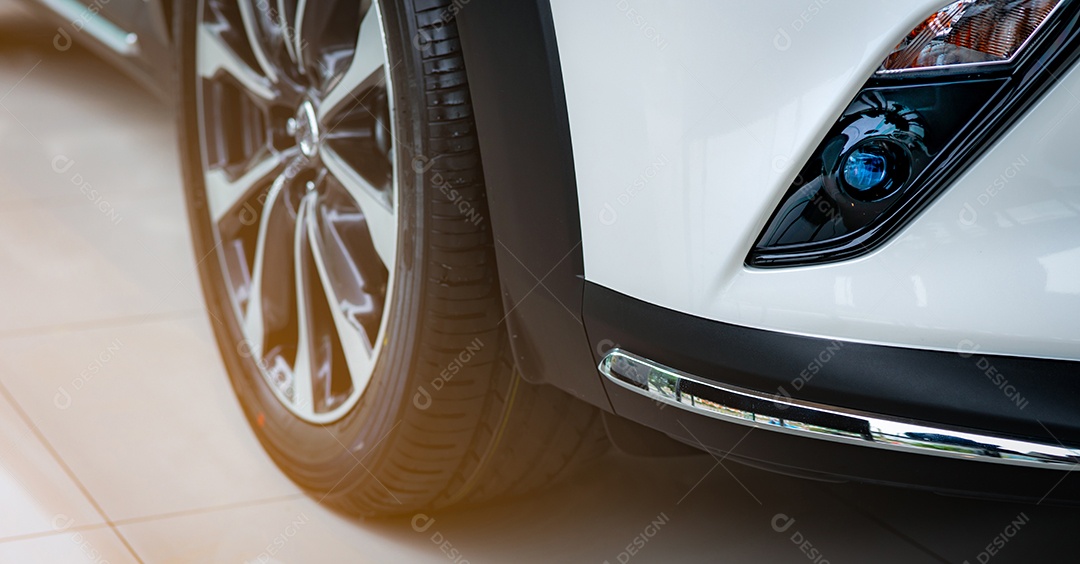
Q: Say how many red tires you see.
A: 0